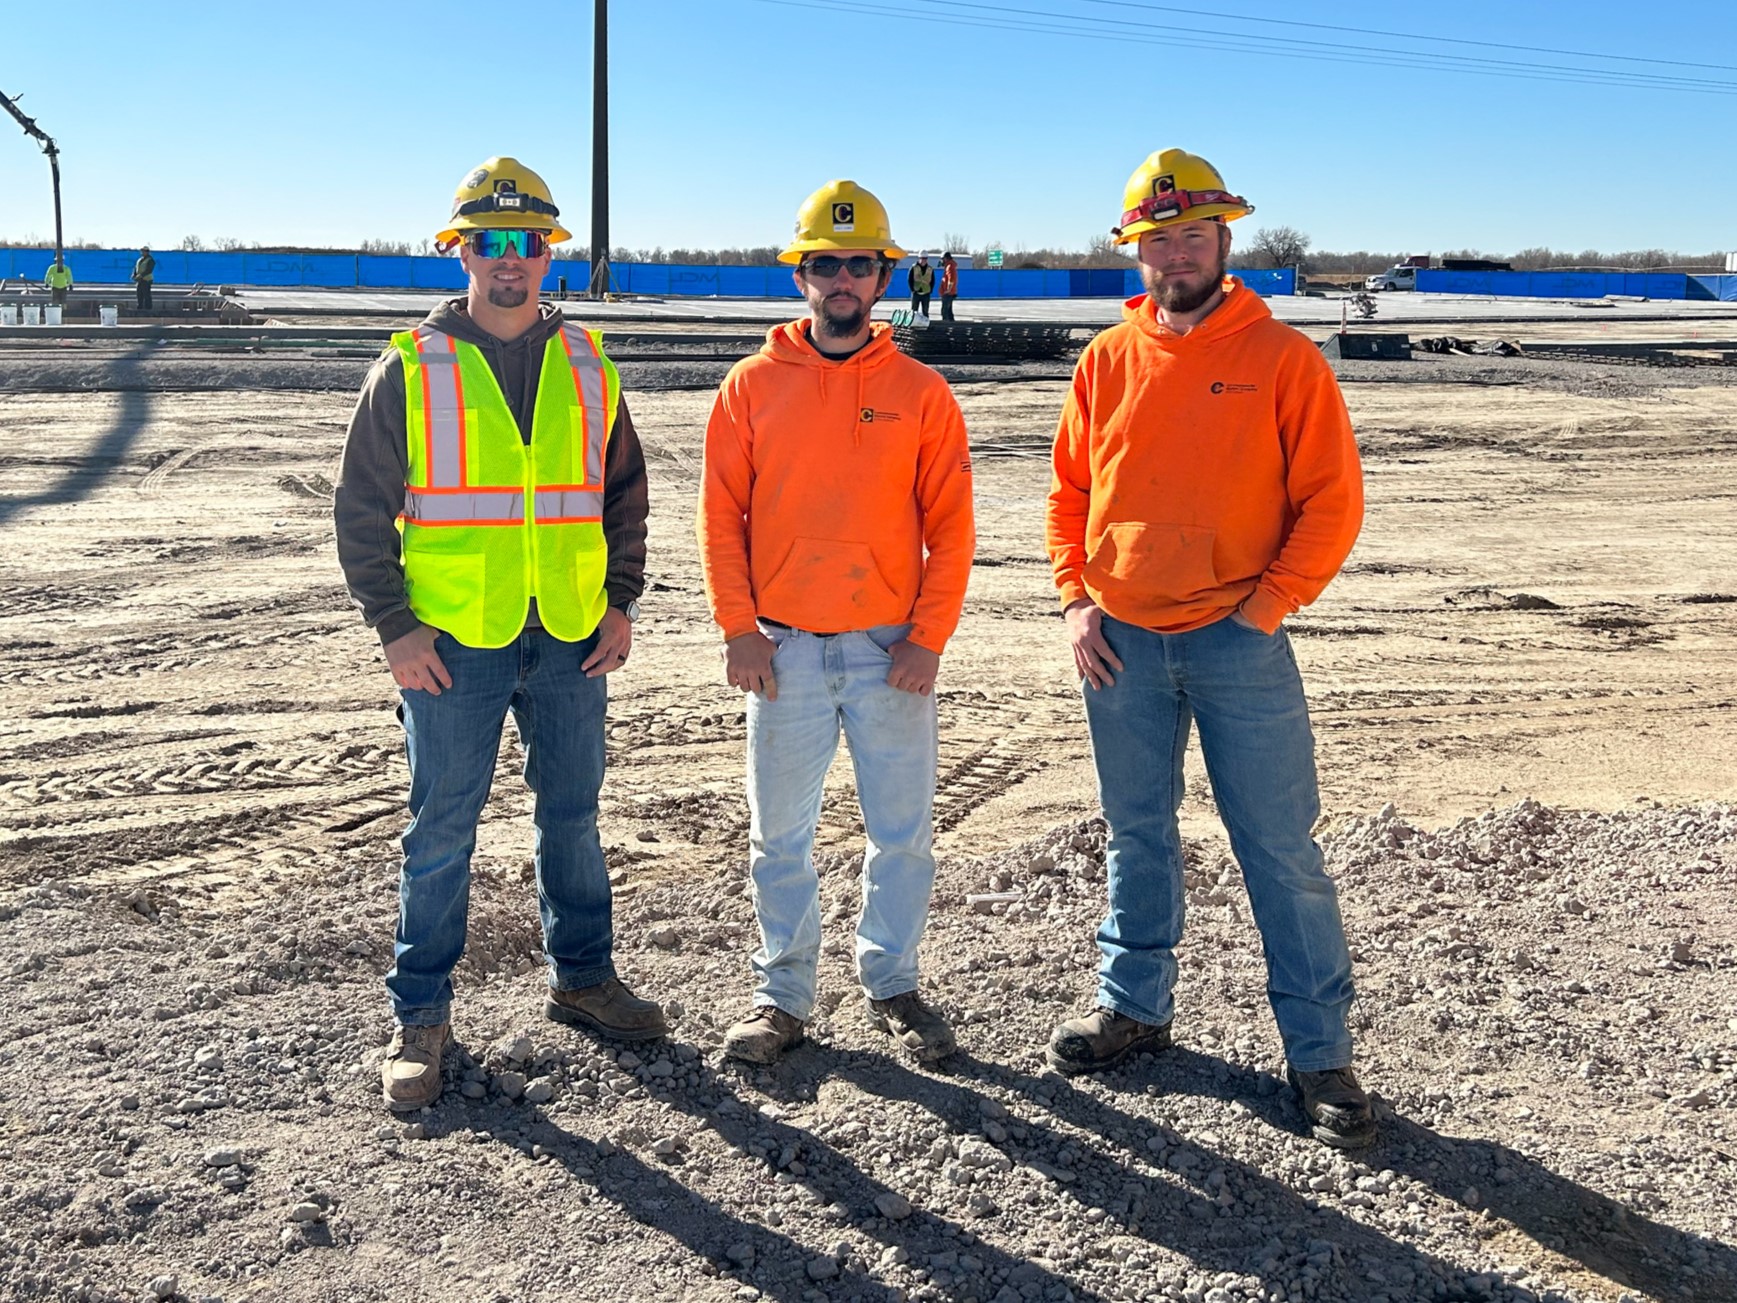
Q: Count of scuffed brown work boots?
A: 6